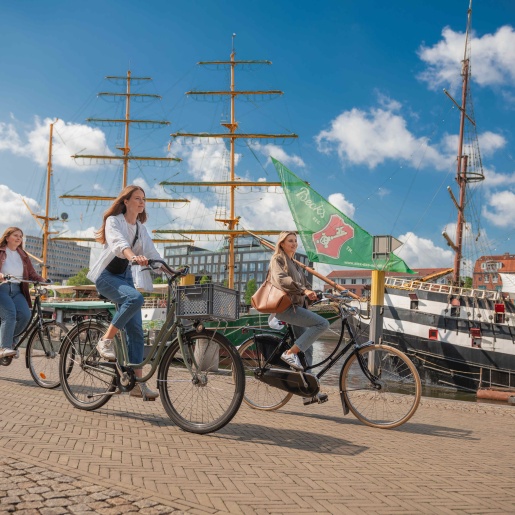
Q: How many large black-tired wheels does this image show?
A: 3